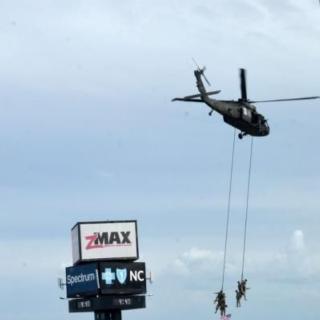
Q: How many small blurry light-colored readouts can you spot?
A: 2